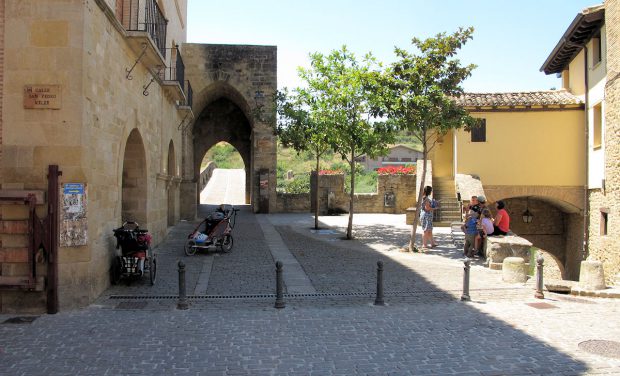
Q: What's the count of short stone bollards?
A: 2